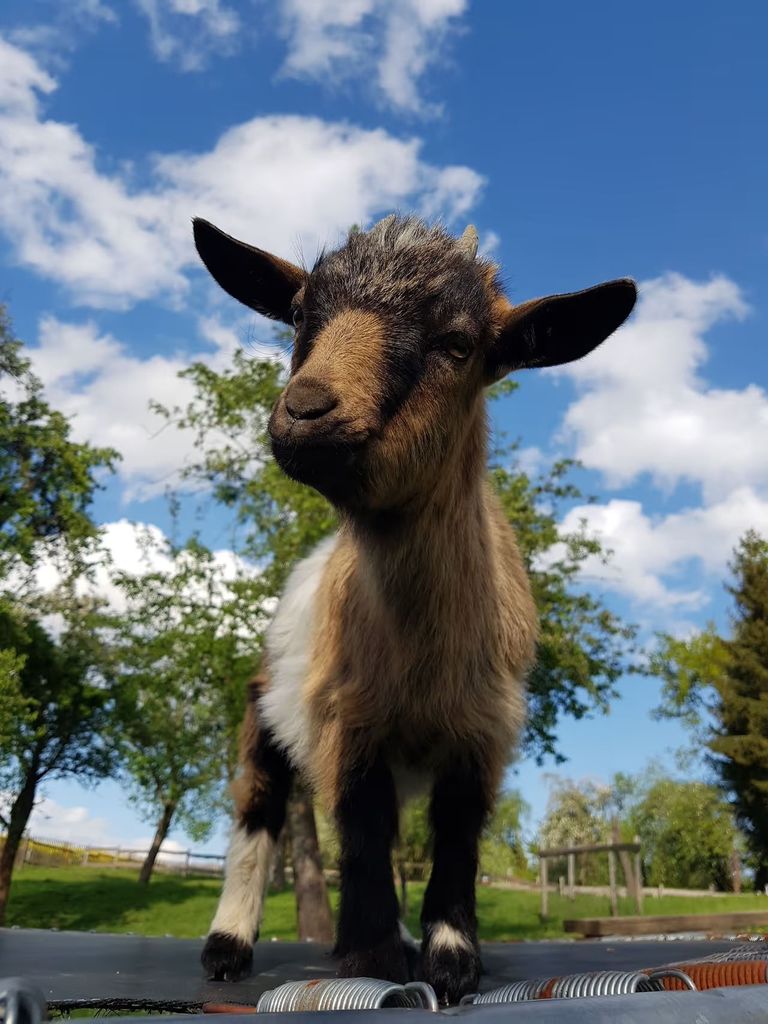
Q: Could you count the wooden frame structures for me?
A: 1